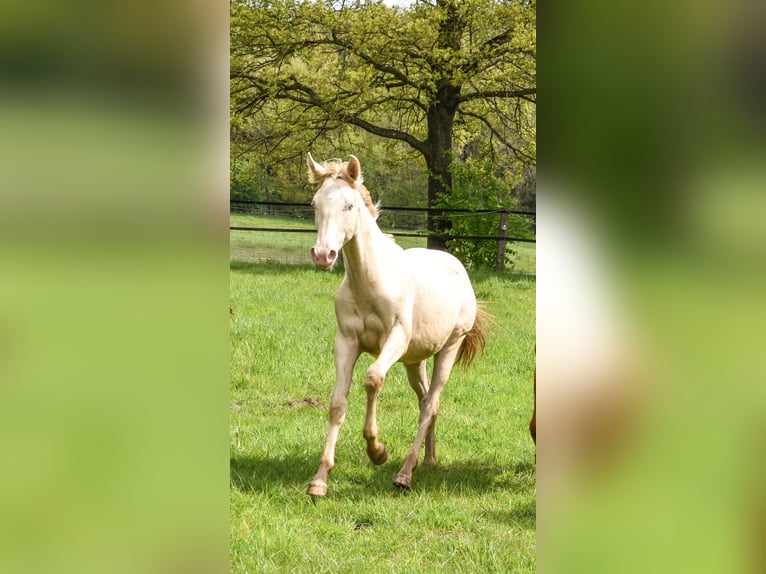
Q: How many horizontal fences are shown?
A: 2